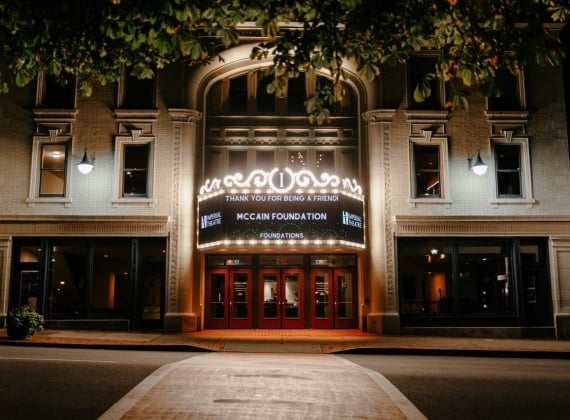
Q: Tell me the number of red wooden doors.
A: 6